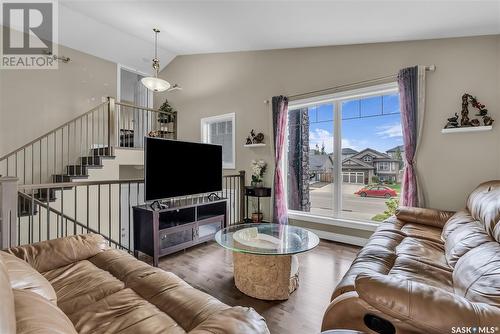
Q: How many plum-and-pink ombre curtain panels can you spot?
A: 2